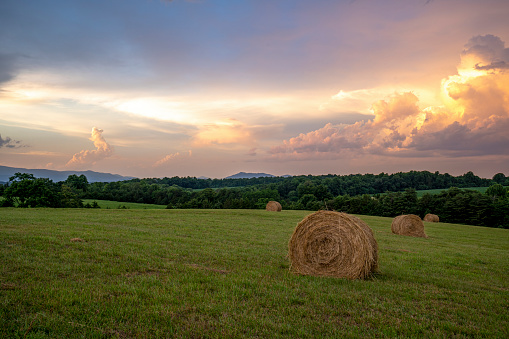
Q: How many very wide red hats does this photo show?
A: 0